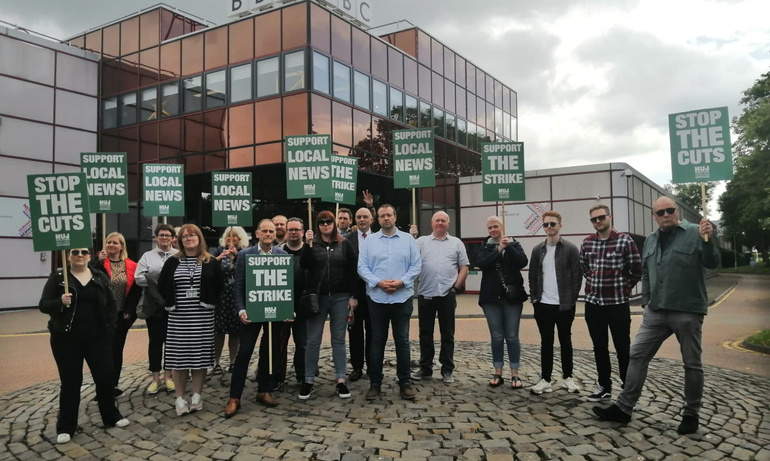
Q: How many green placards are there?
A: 10